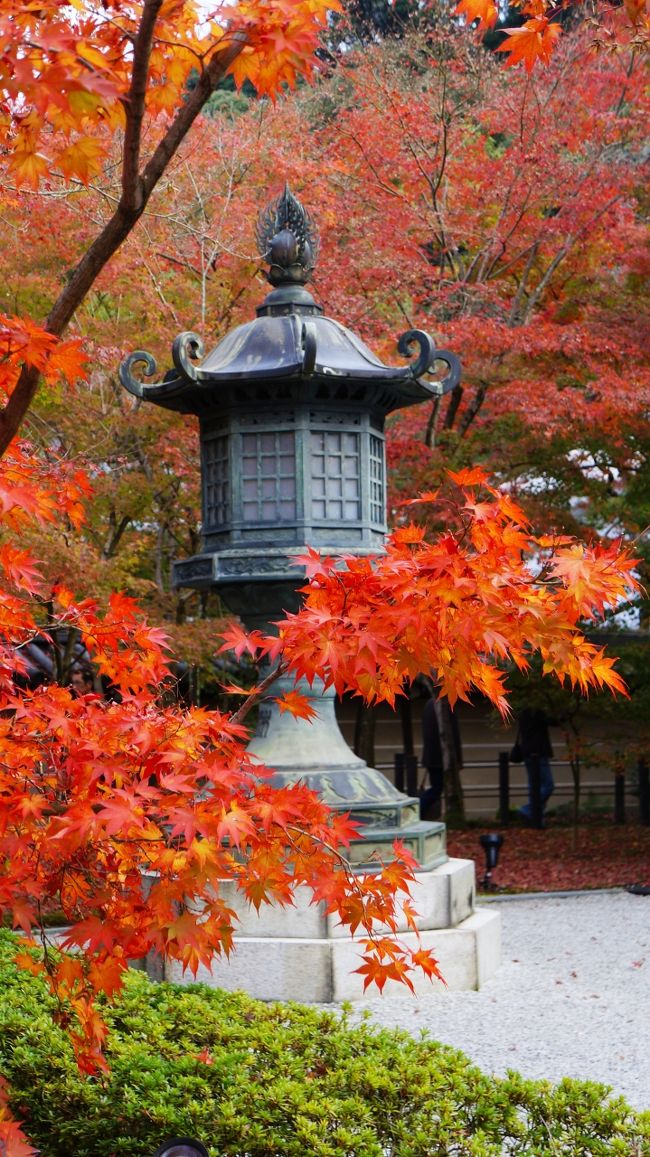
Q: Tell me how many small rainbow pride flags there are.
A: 0